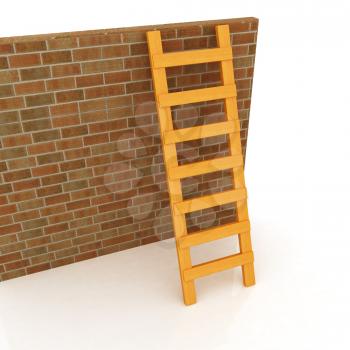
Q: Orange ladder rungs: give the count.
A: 7